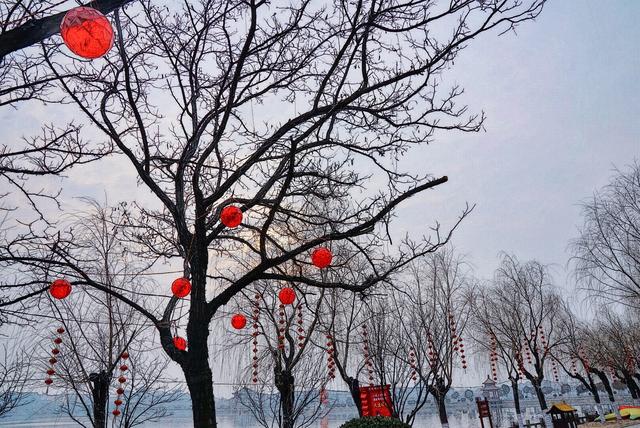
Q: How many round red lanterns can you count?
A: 8